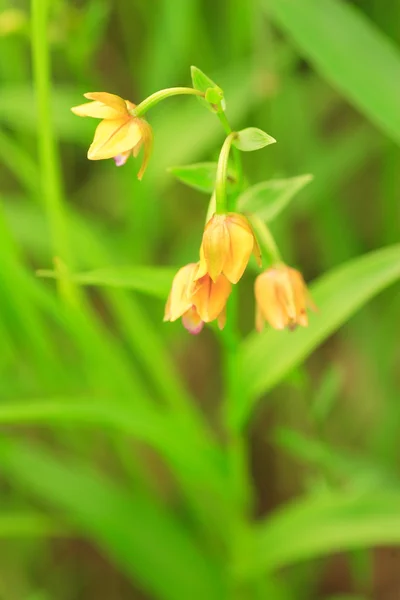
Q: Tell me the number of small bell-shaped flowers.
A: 4